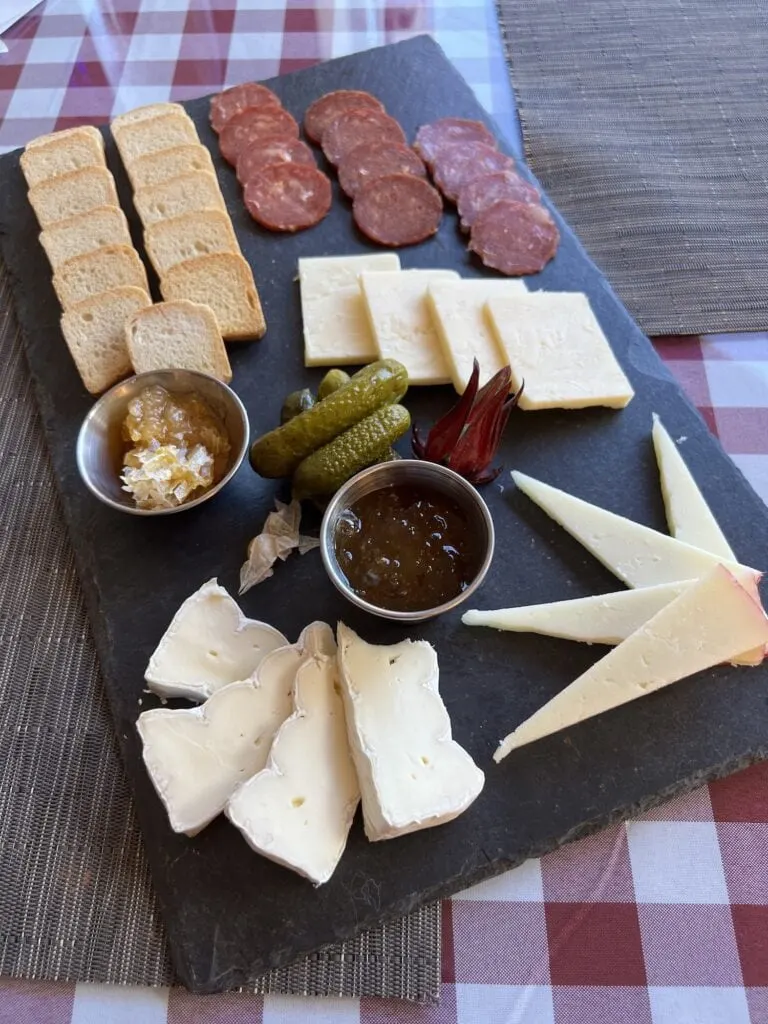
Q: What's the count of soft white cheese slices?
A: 4